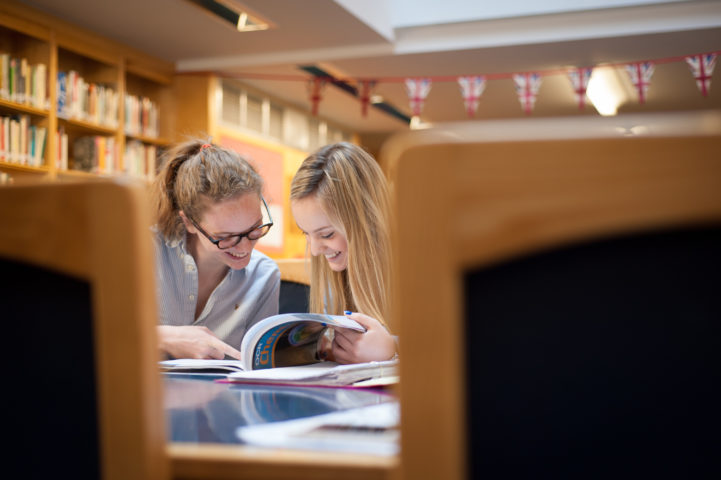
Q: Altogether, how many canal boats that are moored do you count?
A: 0